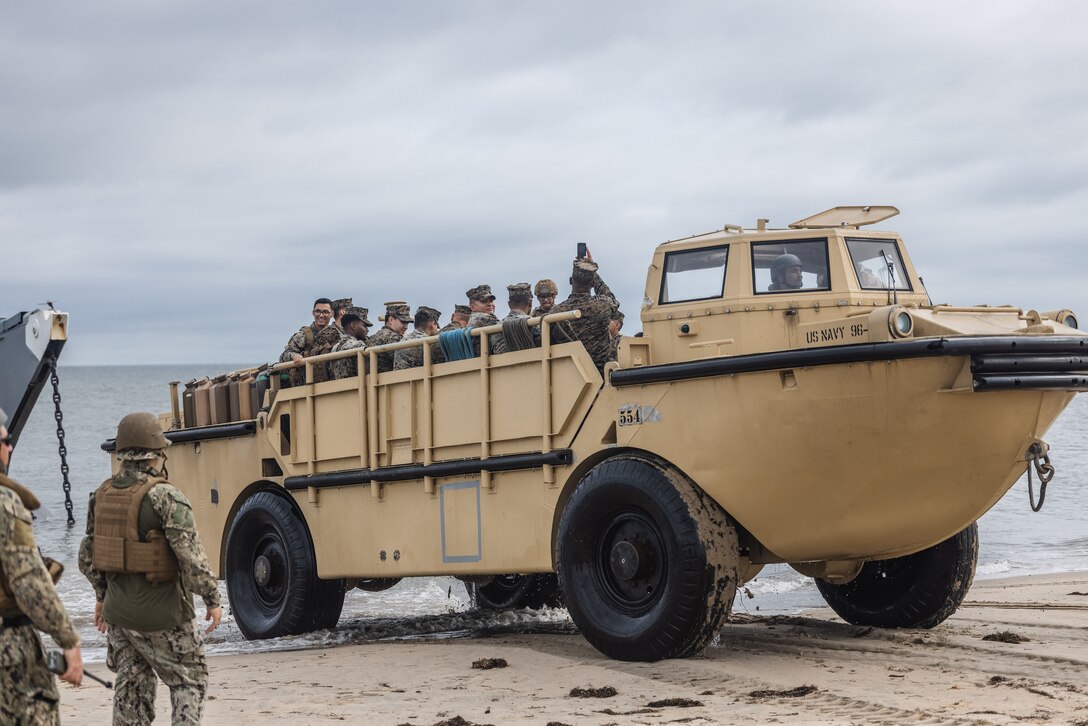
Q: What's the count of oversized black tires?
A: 4